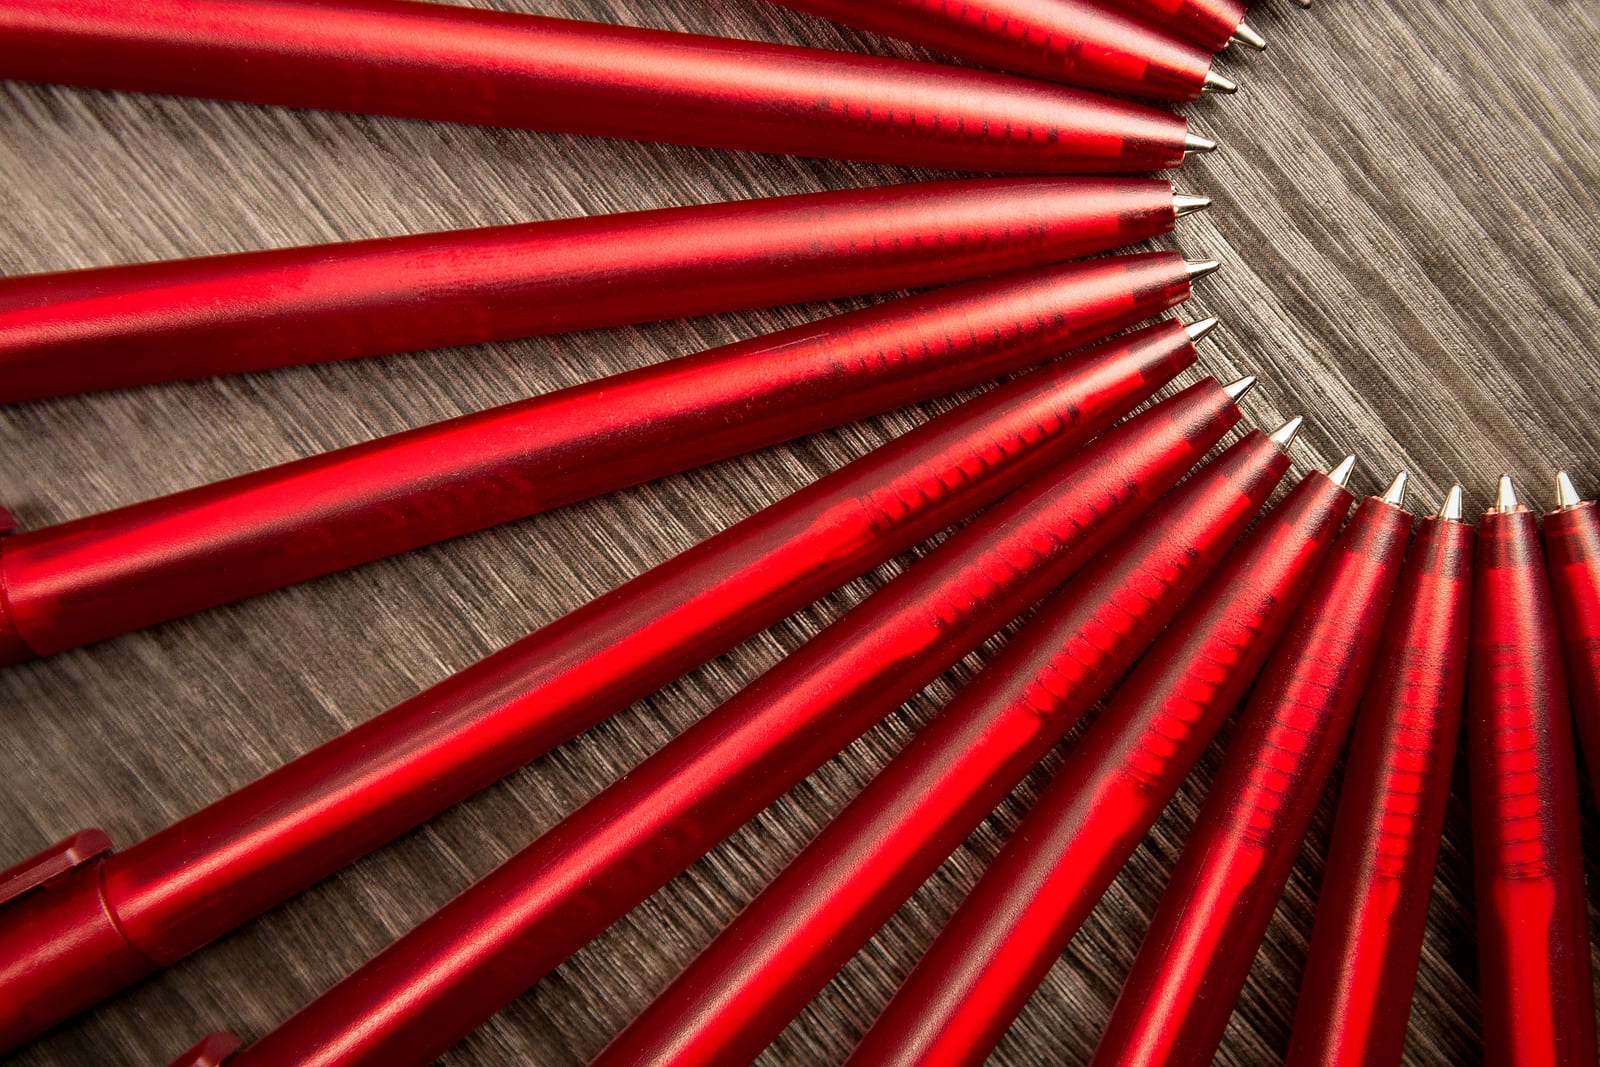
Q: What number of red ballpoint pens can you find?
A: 13